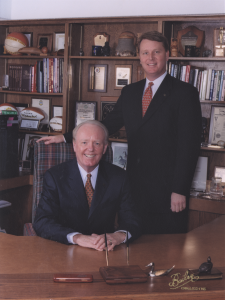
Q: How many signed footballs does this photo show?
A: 2